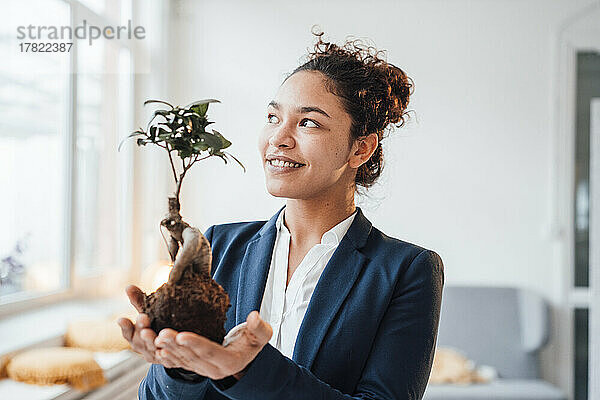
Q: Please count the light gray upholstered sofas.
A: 1